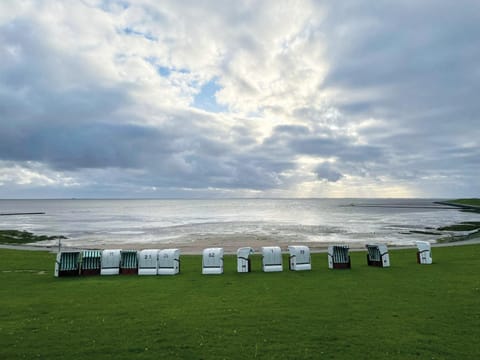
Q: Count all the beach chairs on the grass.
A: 13